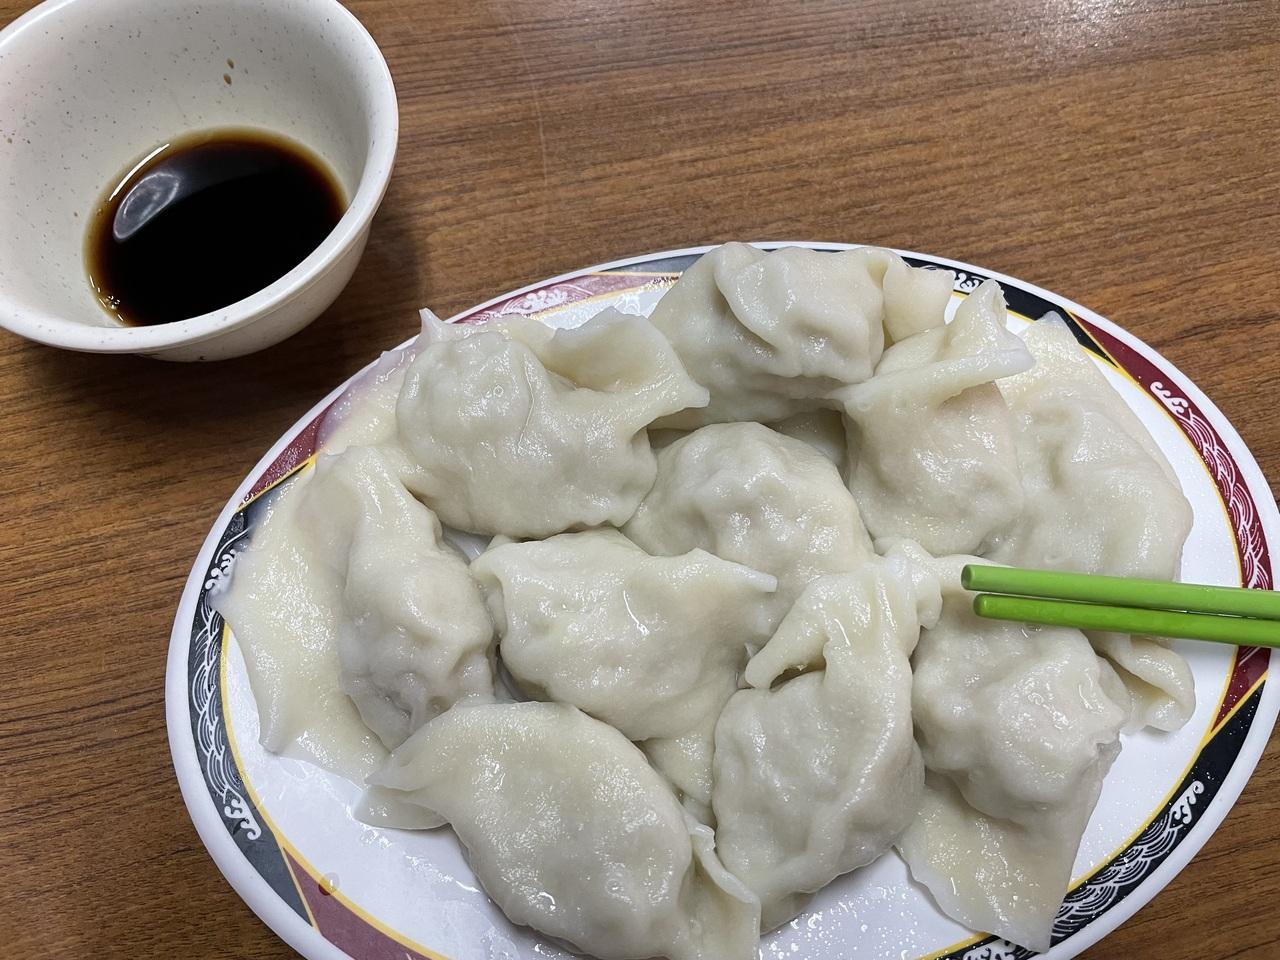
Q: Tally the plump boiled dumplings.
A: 10